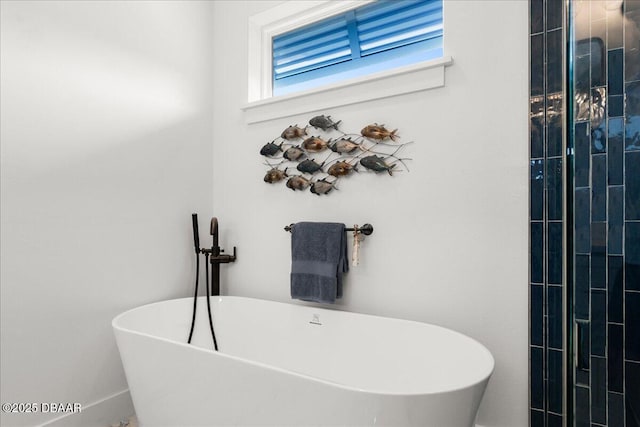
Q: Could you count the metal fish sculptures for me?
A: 13